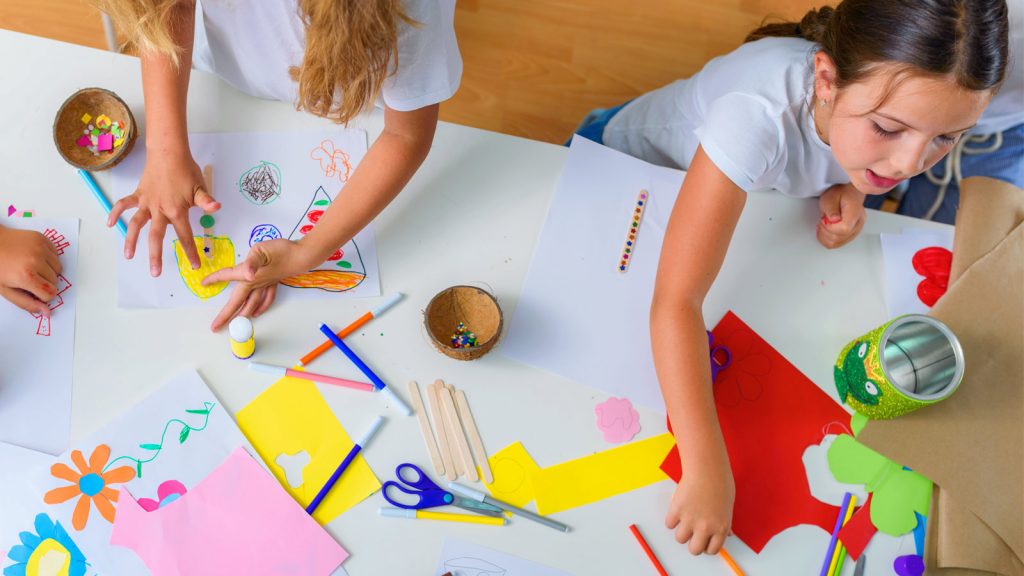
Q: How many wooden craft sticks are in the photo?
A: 8